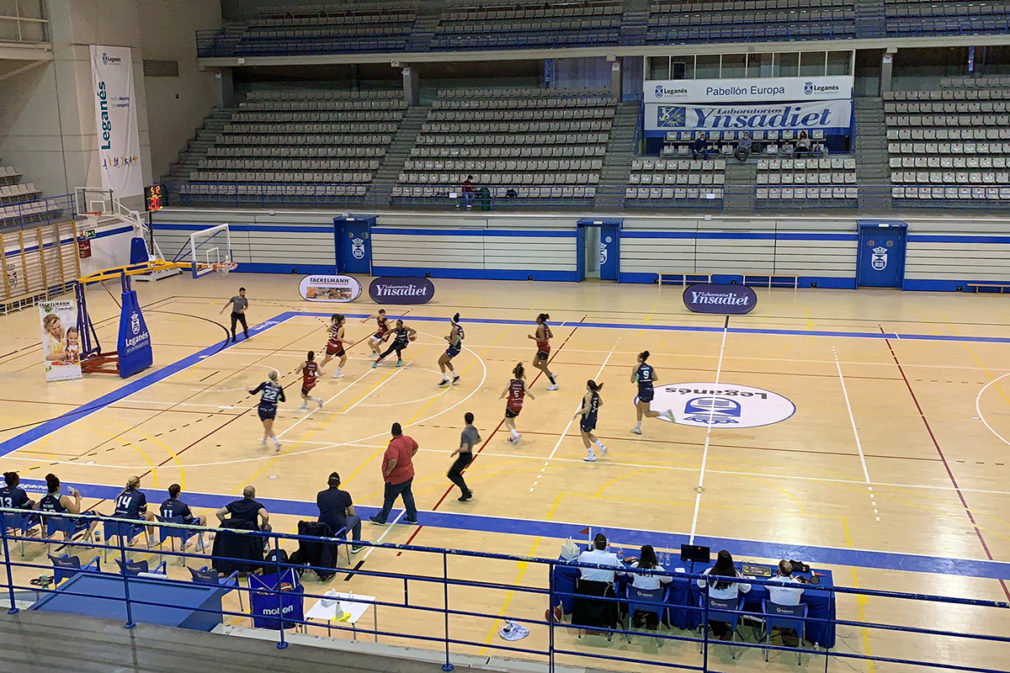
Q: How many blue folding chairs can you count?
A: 13